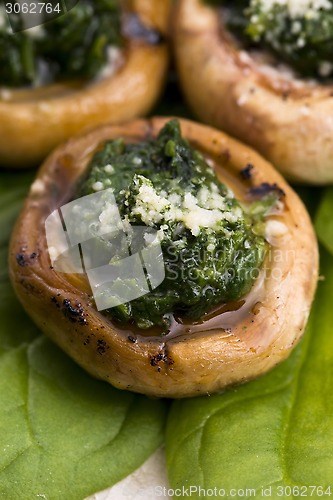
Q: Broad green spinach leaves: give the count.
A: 2